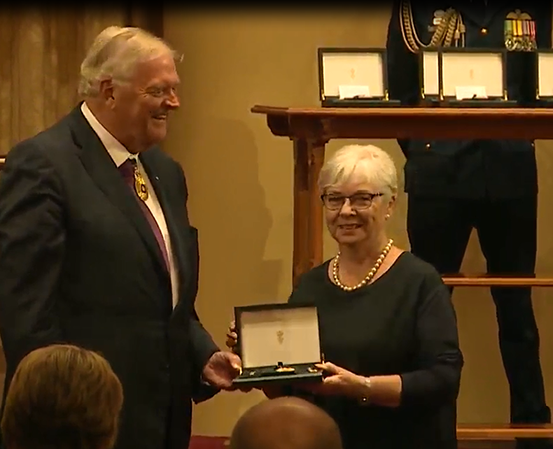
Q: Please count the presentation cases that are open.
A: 5